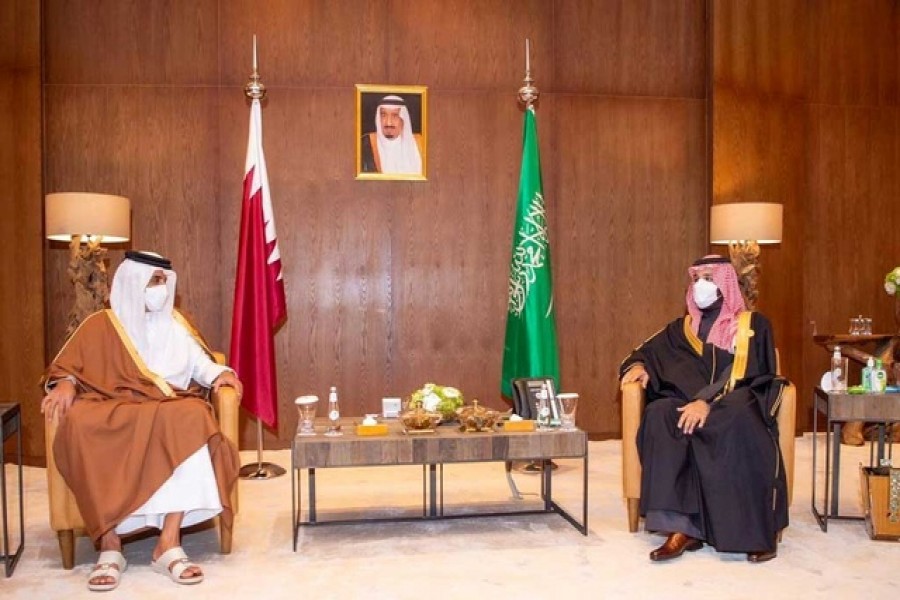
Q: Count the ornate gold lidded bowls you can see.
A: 2